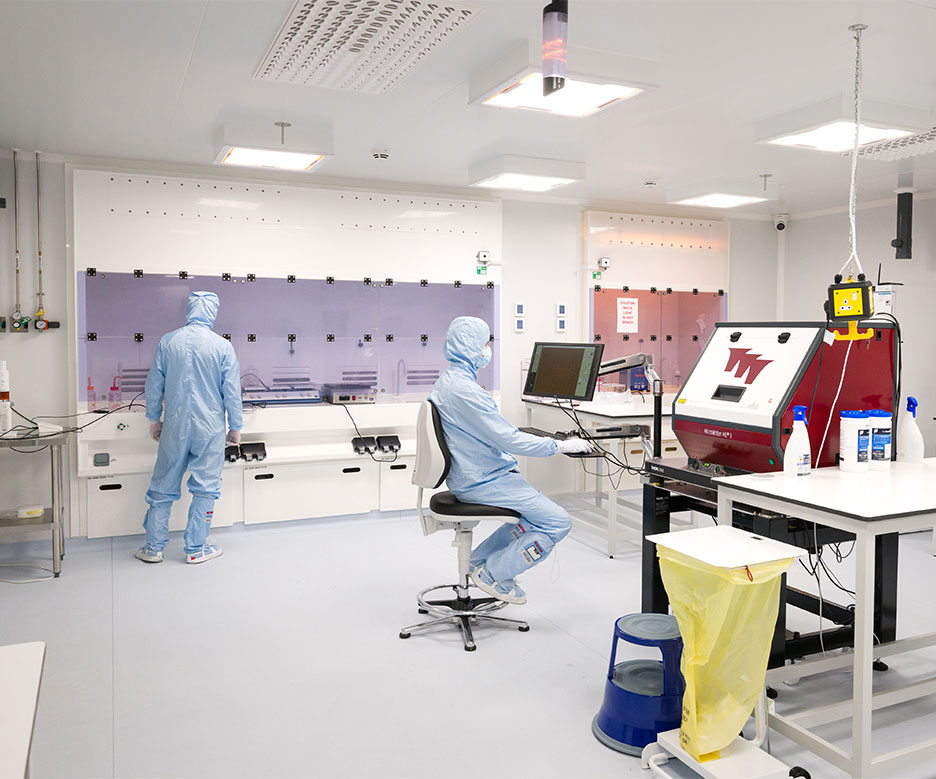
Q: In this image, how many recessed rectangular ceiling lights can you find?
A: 5